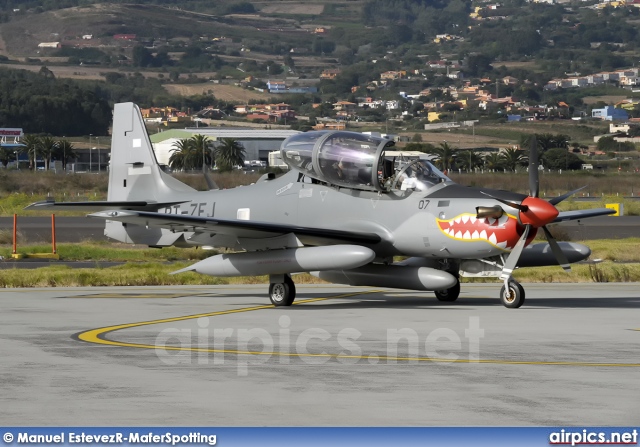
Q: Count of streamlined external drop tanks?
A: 3